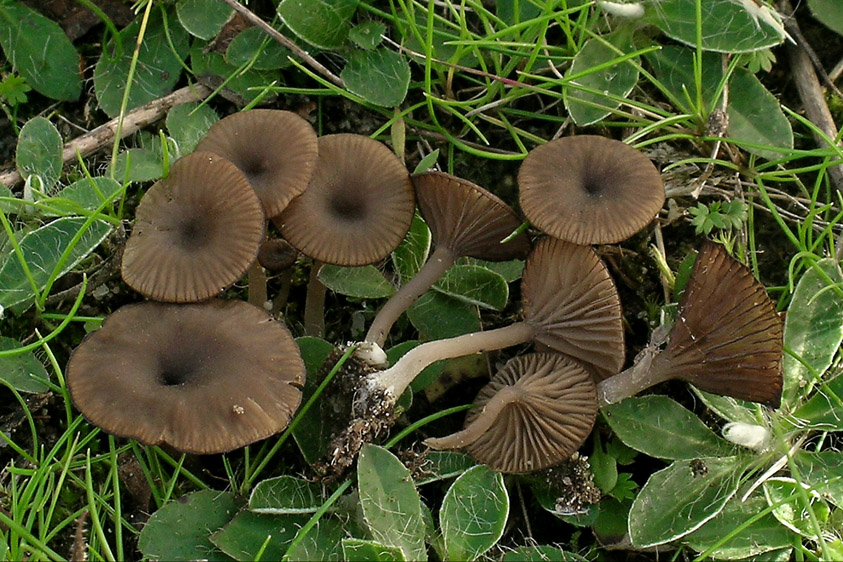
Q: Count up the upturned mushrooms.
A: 4